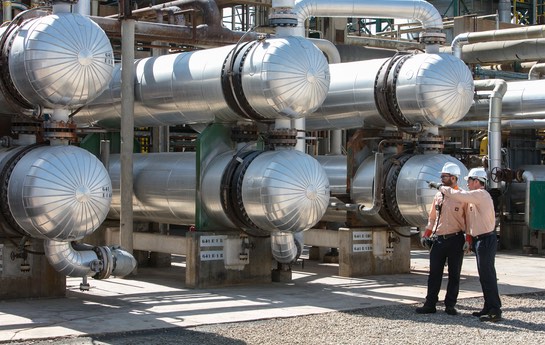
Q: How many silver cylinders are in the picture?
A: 6